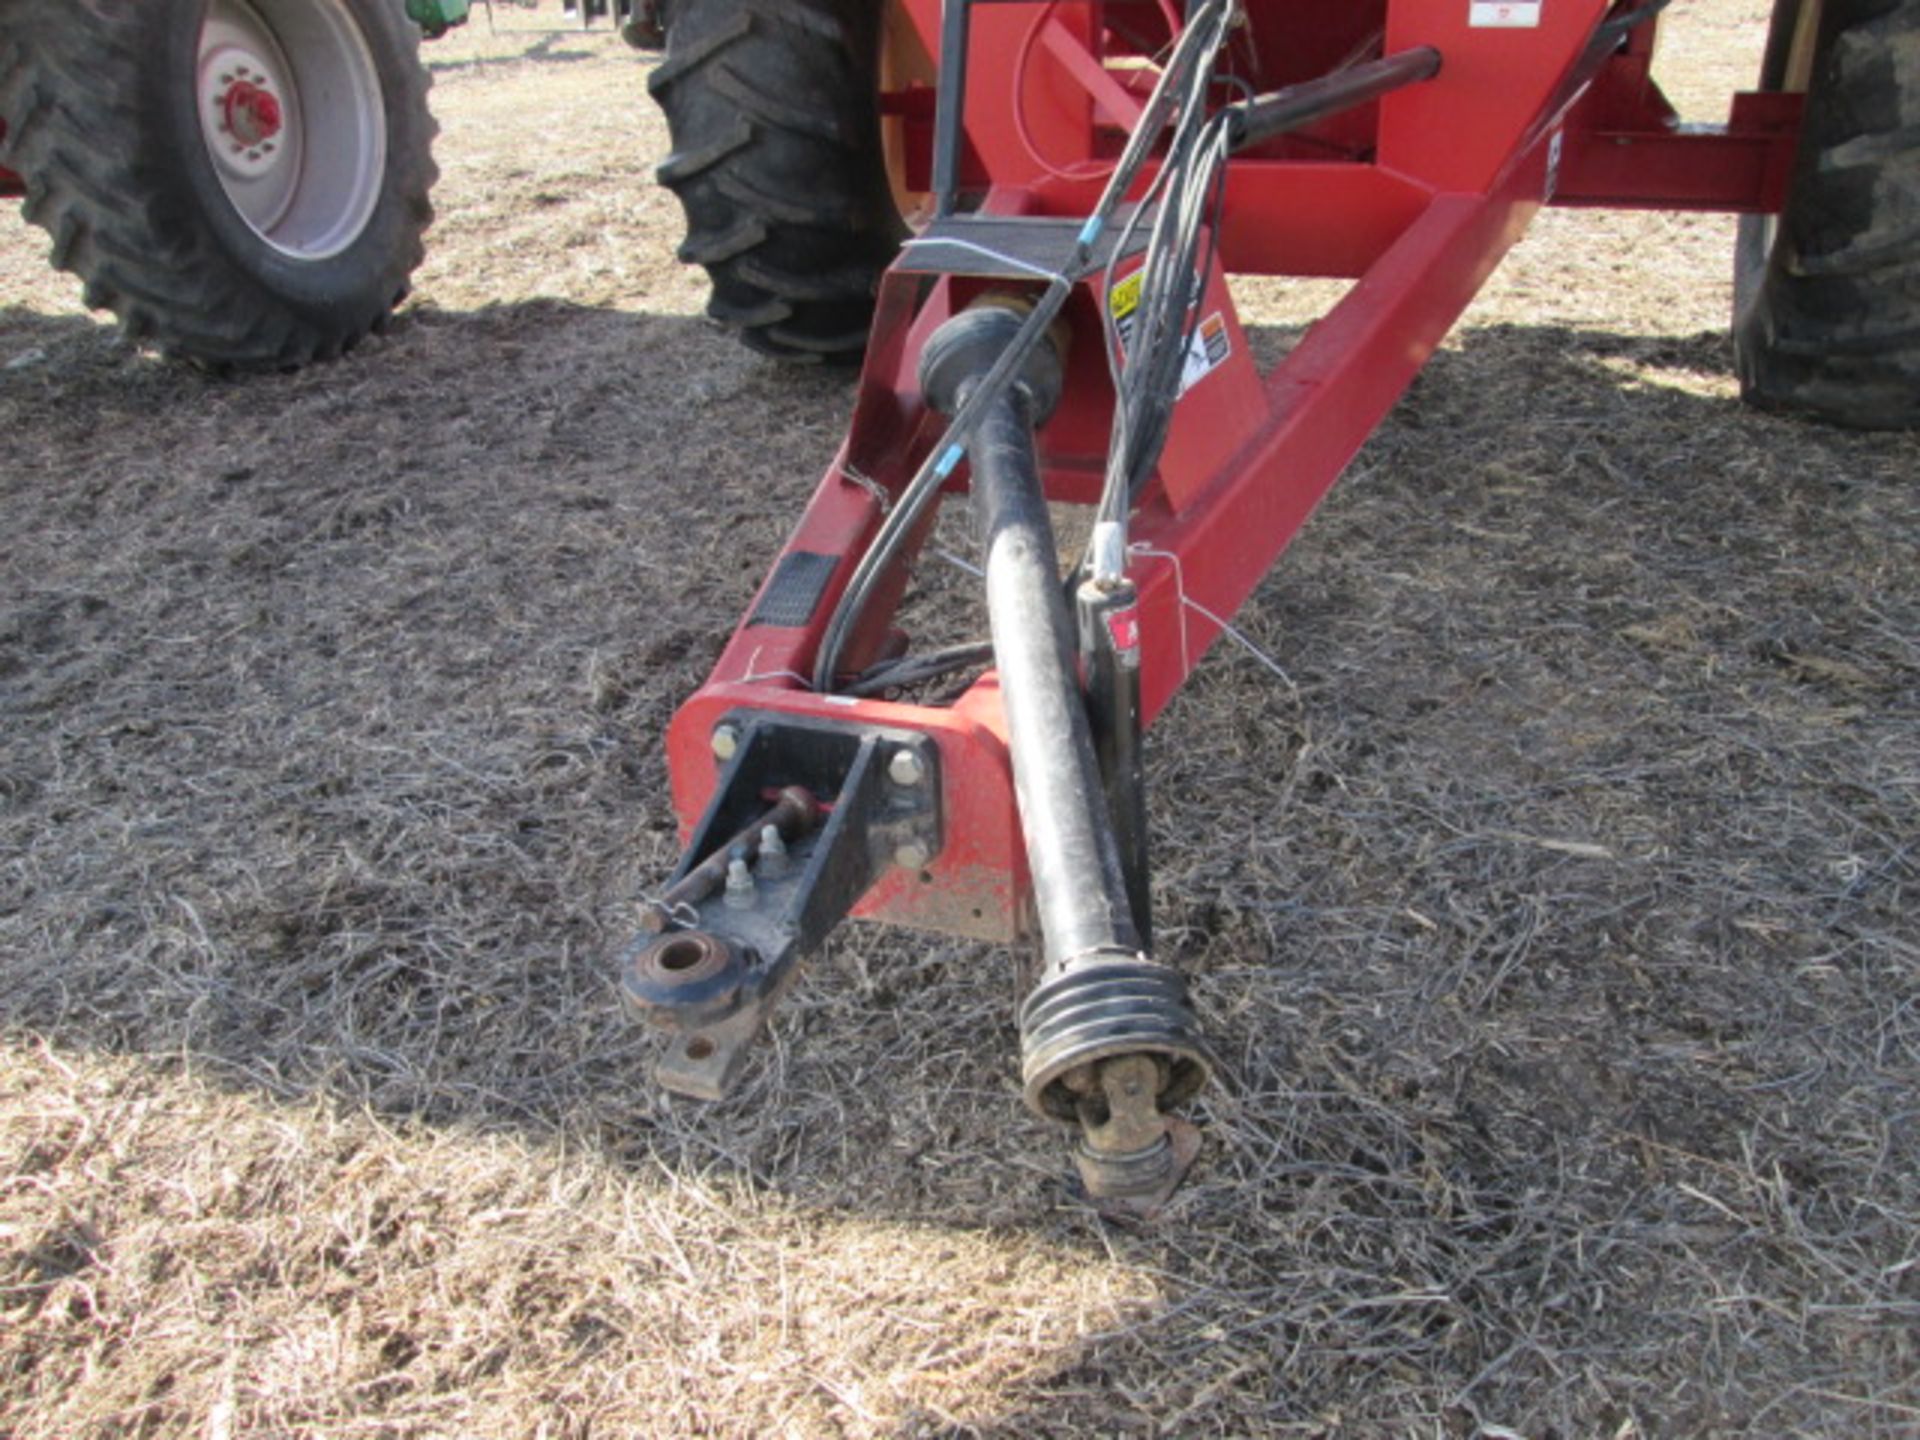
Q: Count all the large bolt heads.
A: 3